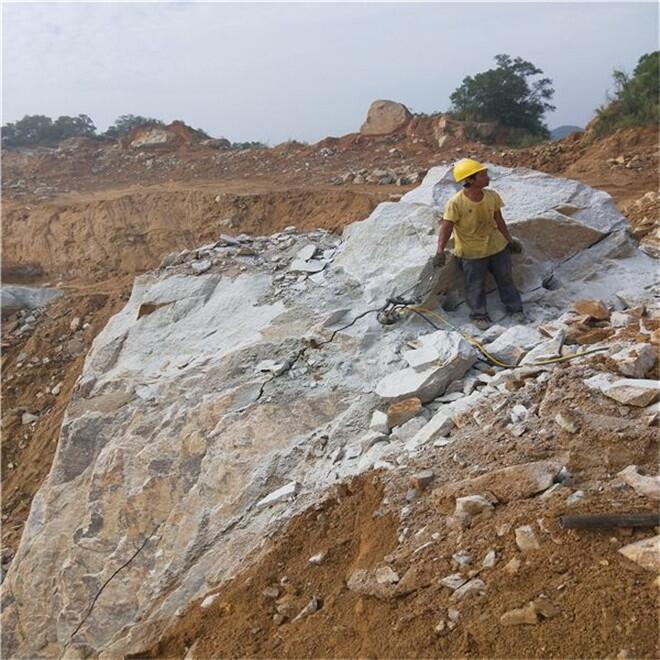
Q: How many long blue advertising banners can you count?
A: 0